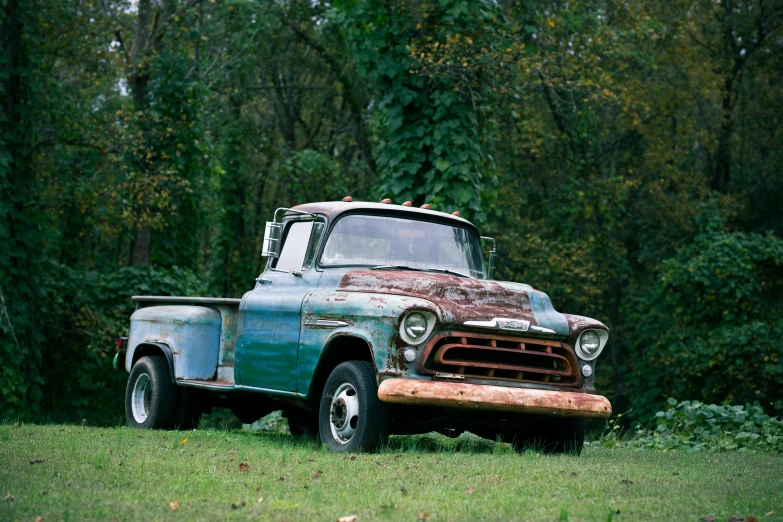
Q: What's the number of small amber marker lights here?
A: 5